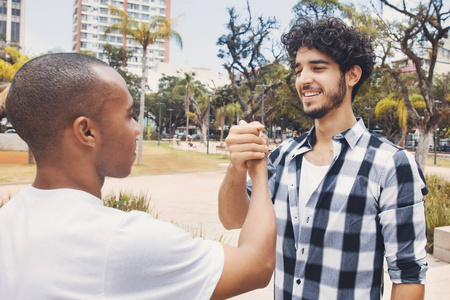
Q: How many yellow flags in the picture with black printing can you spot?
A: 0